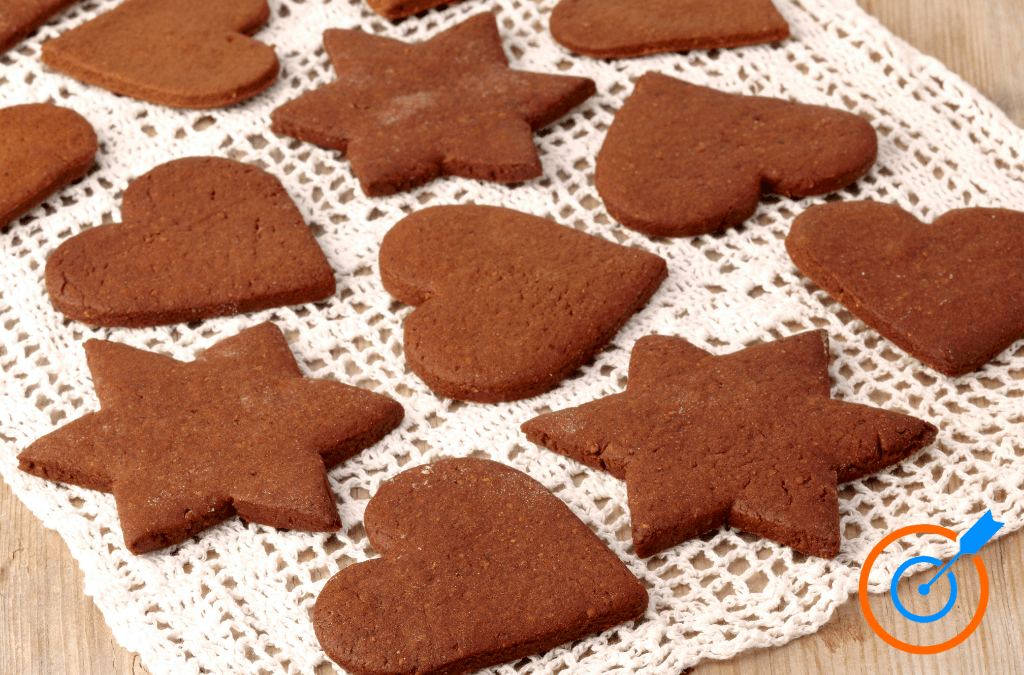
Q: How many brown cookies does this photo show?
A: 13